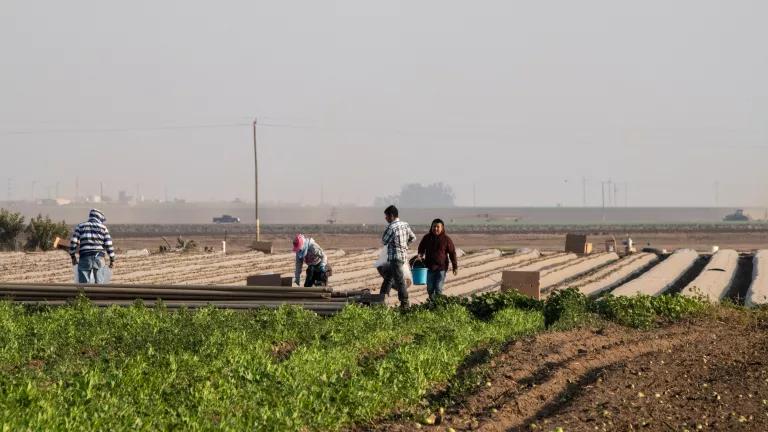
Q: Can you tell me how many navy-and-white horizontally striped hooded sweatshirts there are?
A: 1